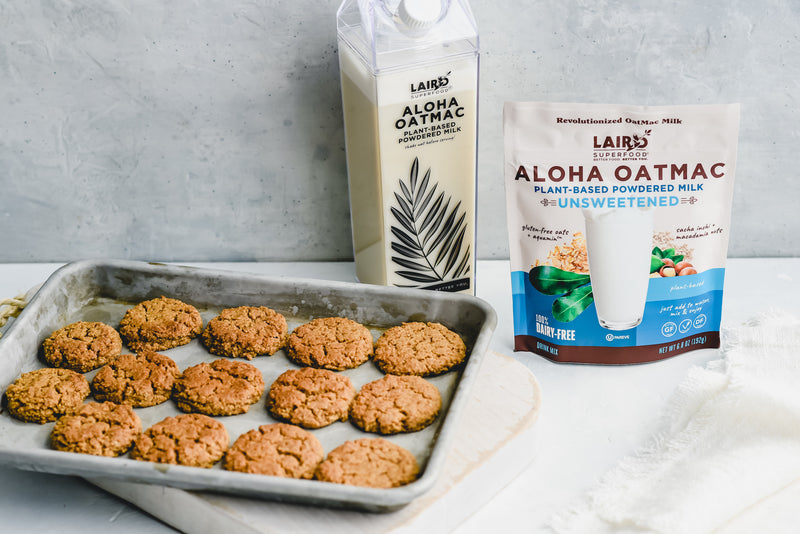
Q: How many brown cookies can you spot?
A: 14